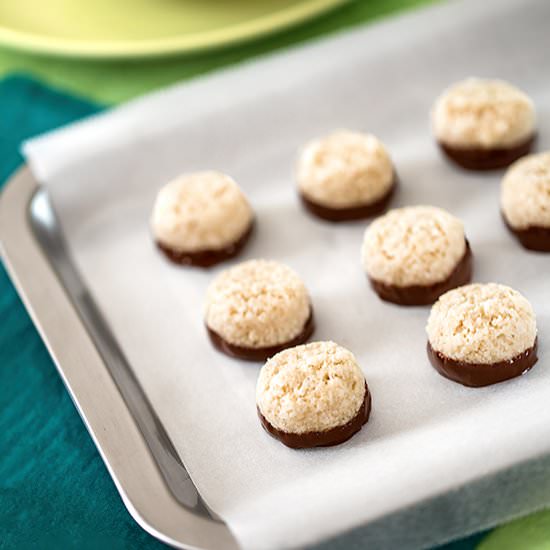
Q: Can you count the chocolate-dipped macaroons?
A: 8